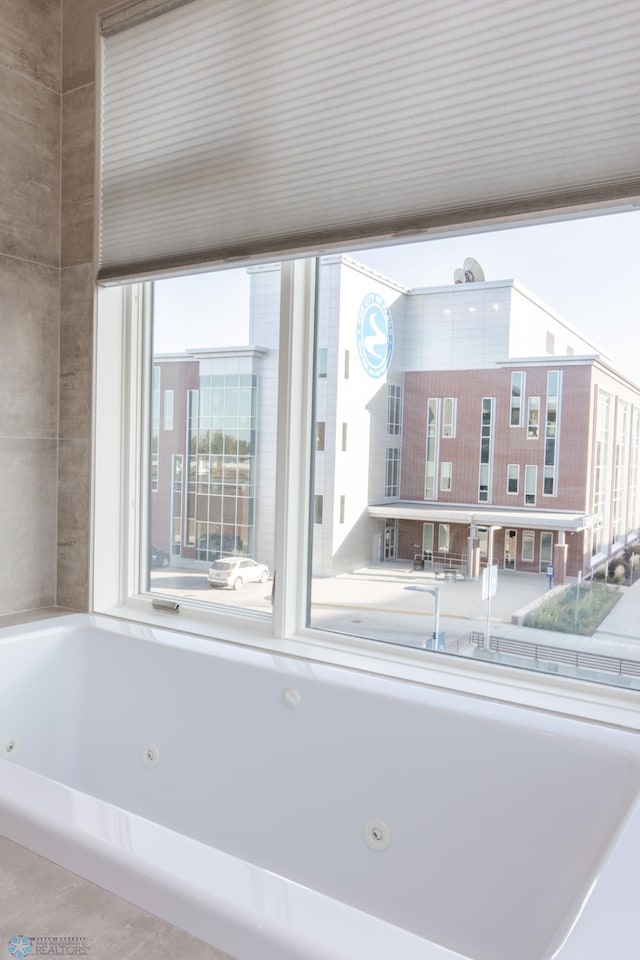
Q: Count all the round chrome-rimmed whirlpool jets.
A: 3